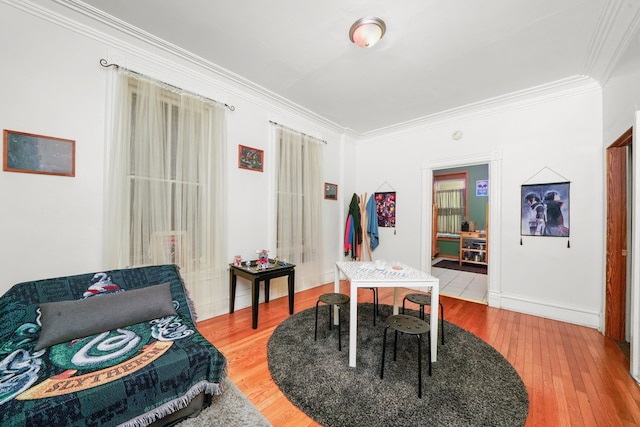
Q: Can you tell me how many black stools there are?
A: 4